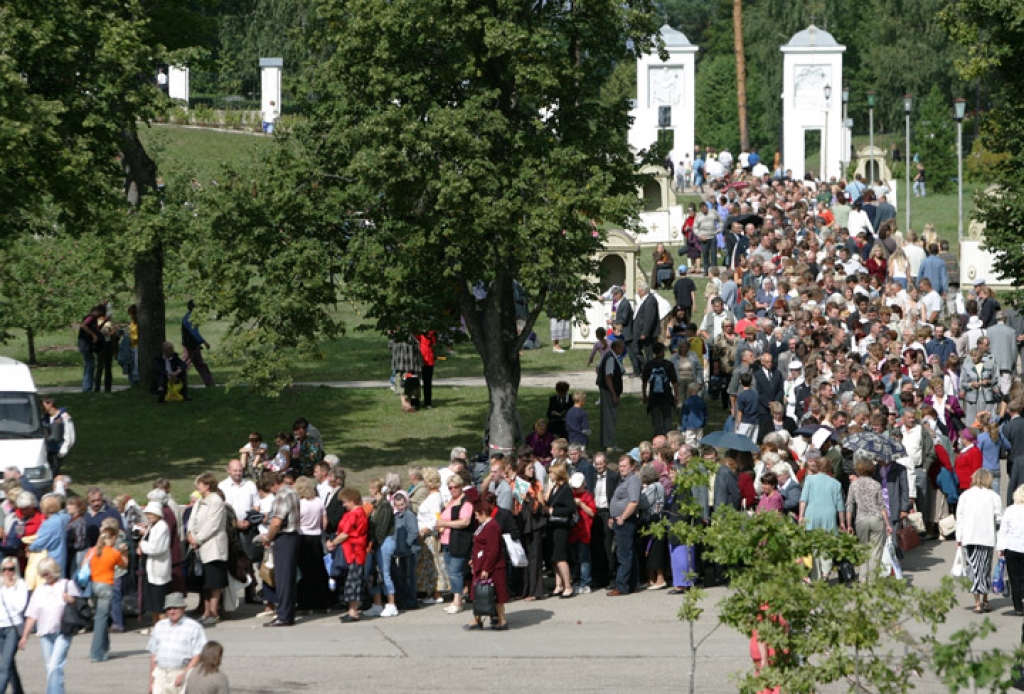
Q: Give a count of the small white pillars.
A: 2